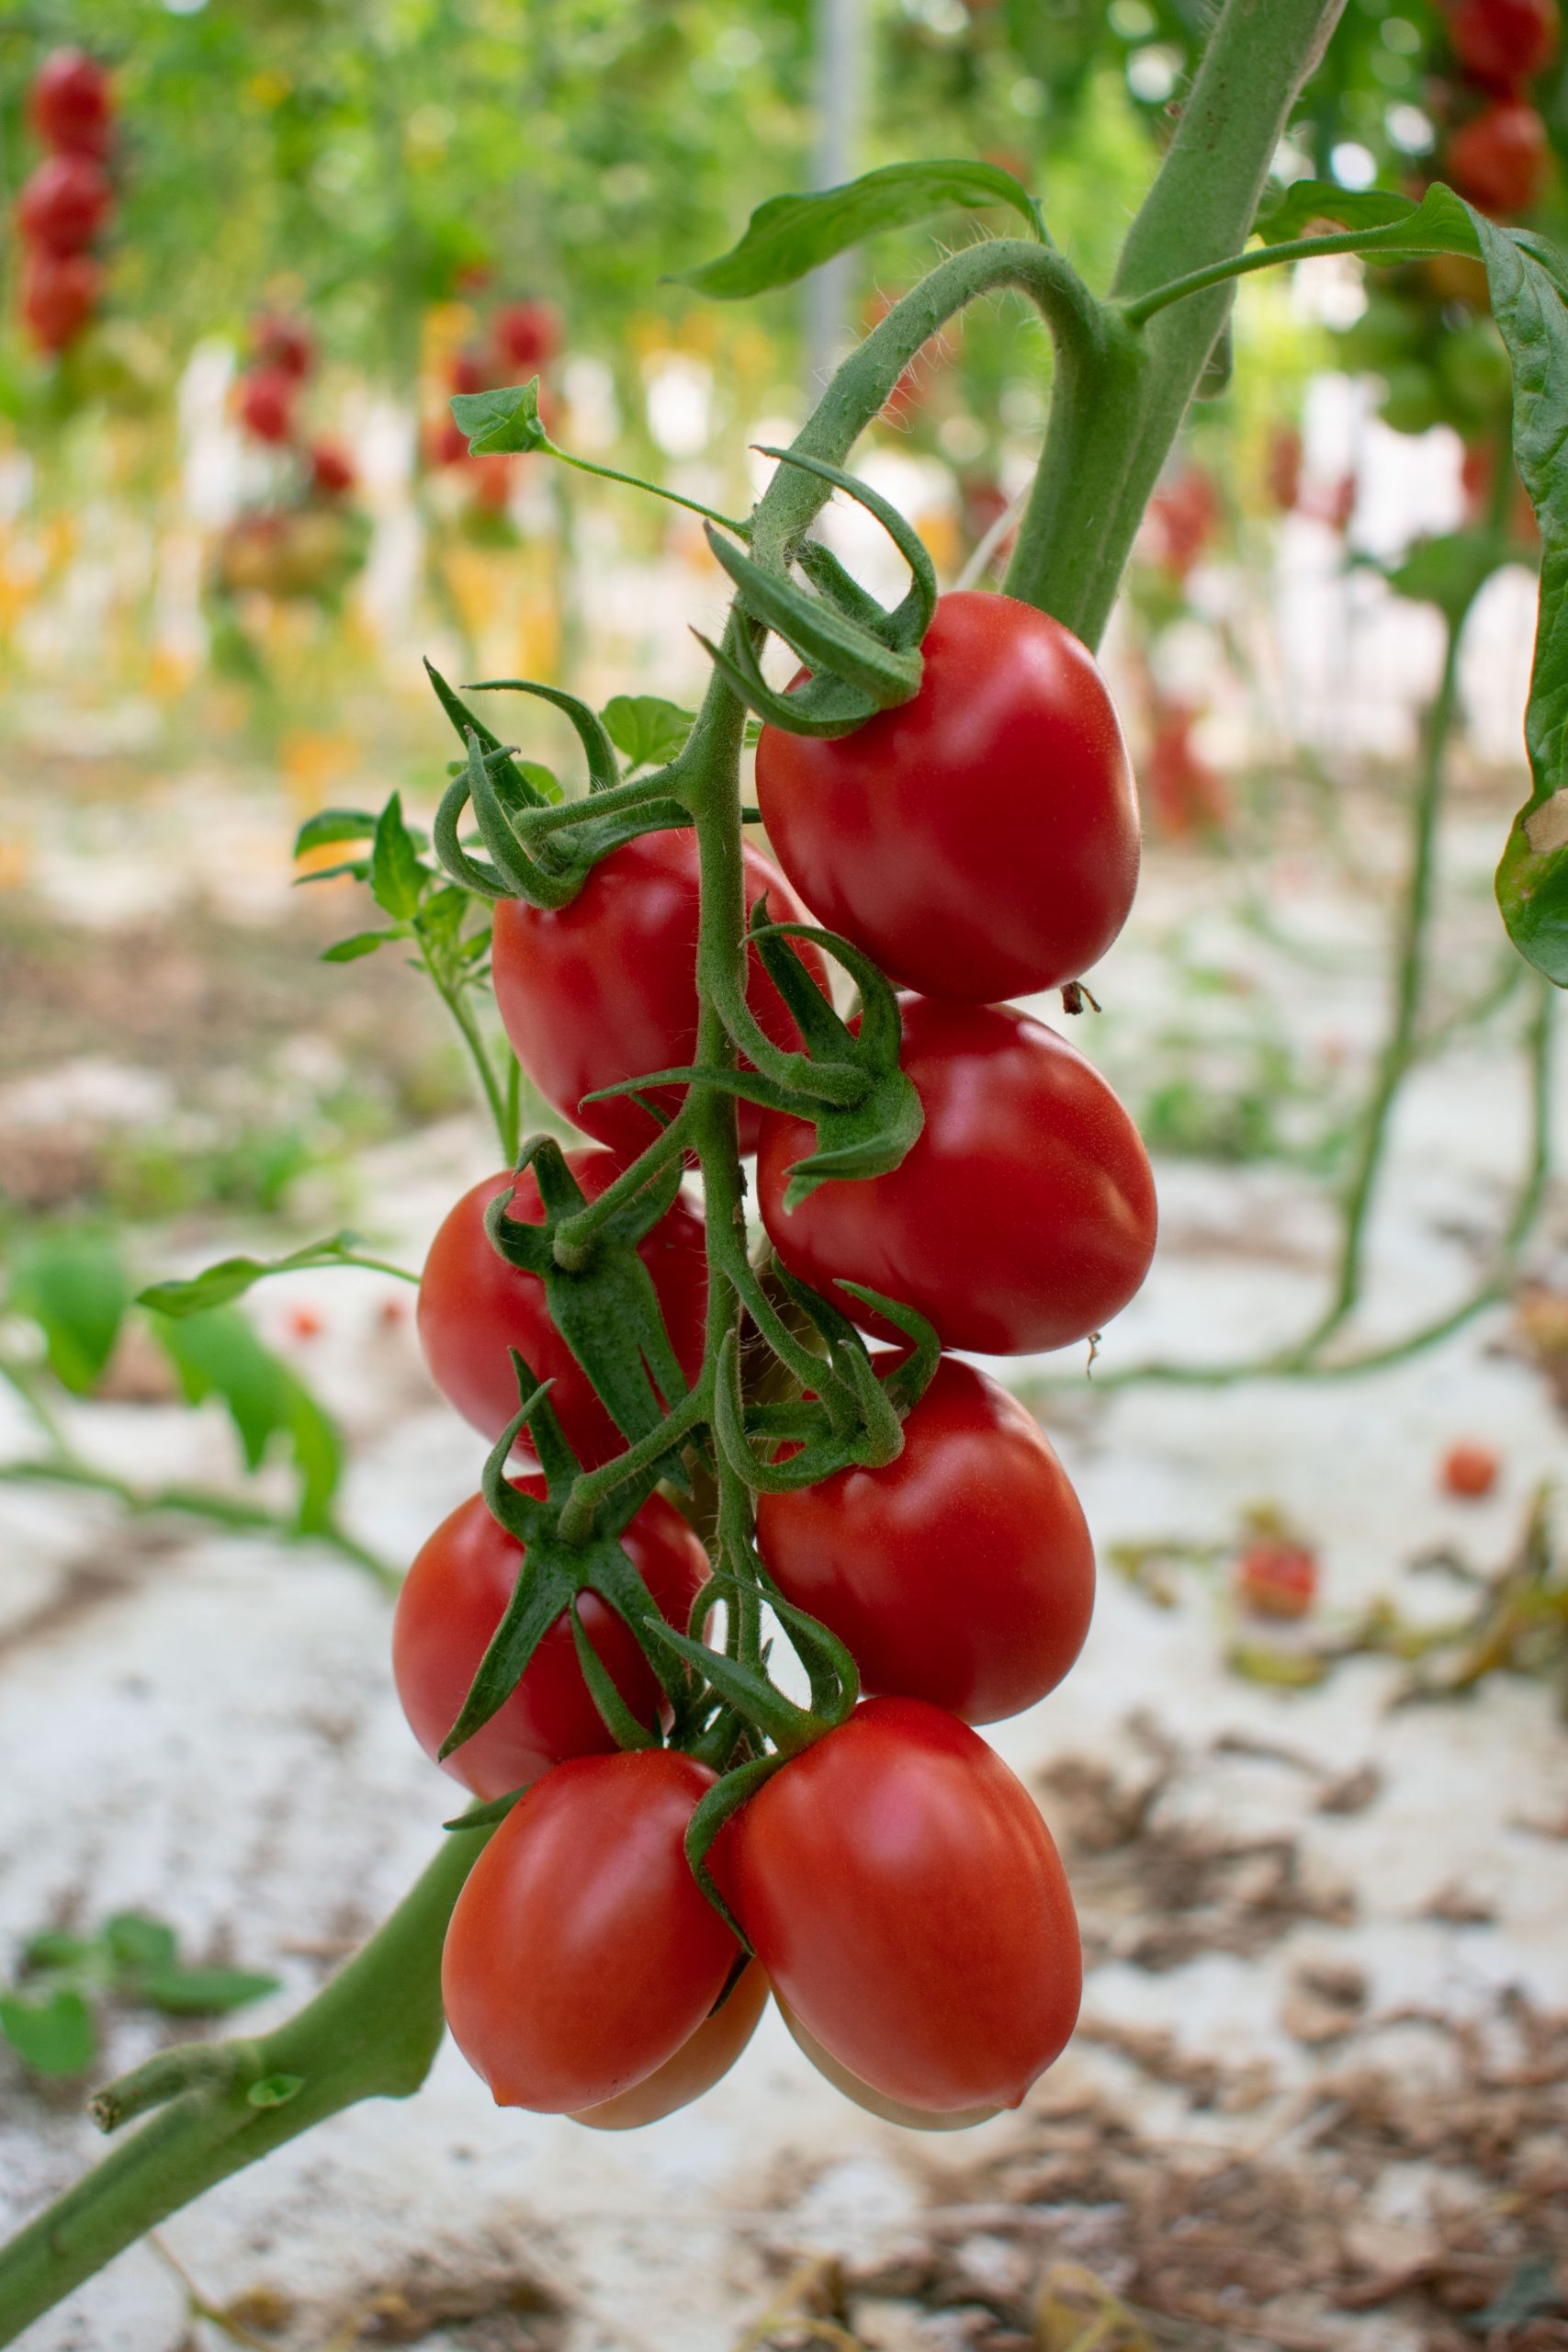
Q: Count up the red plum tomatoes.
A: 8